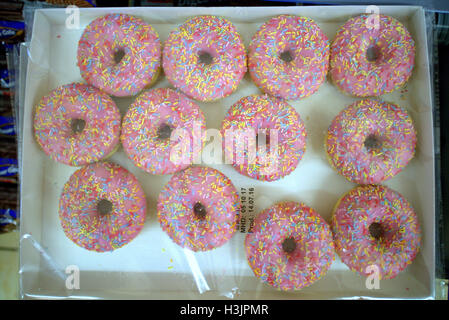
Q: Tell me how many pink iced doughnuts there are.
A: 12